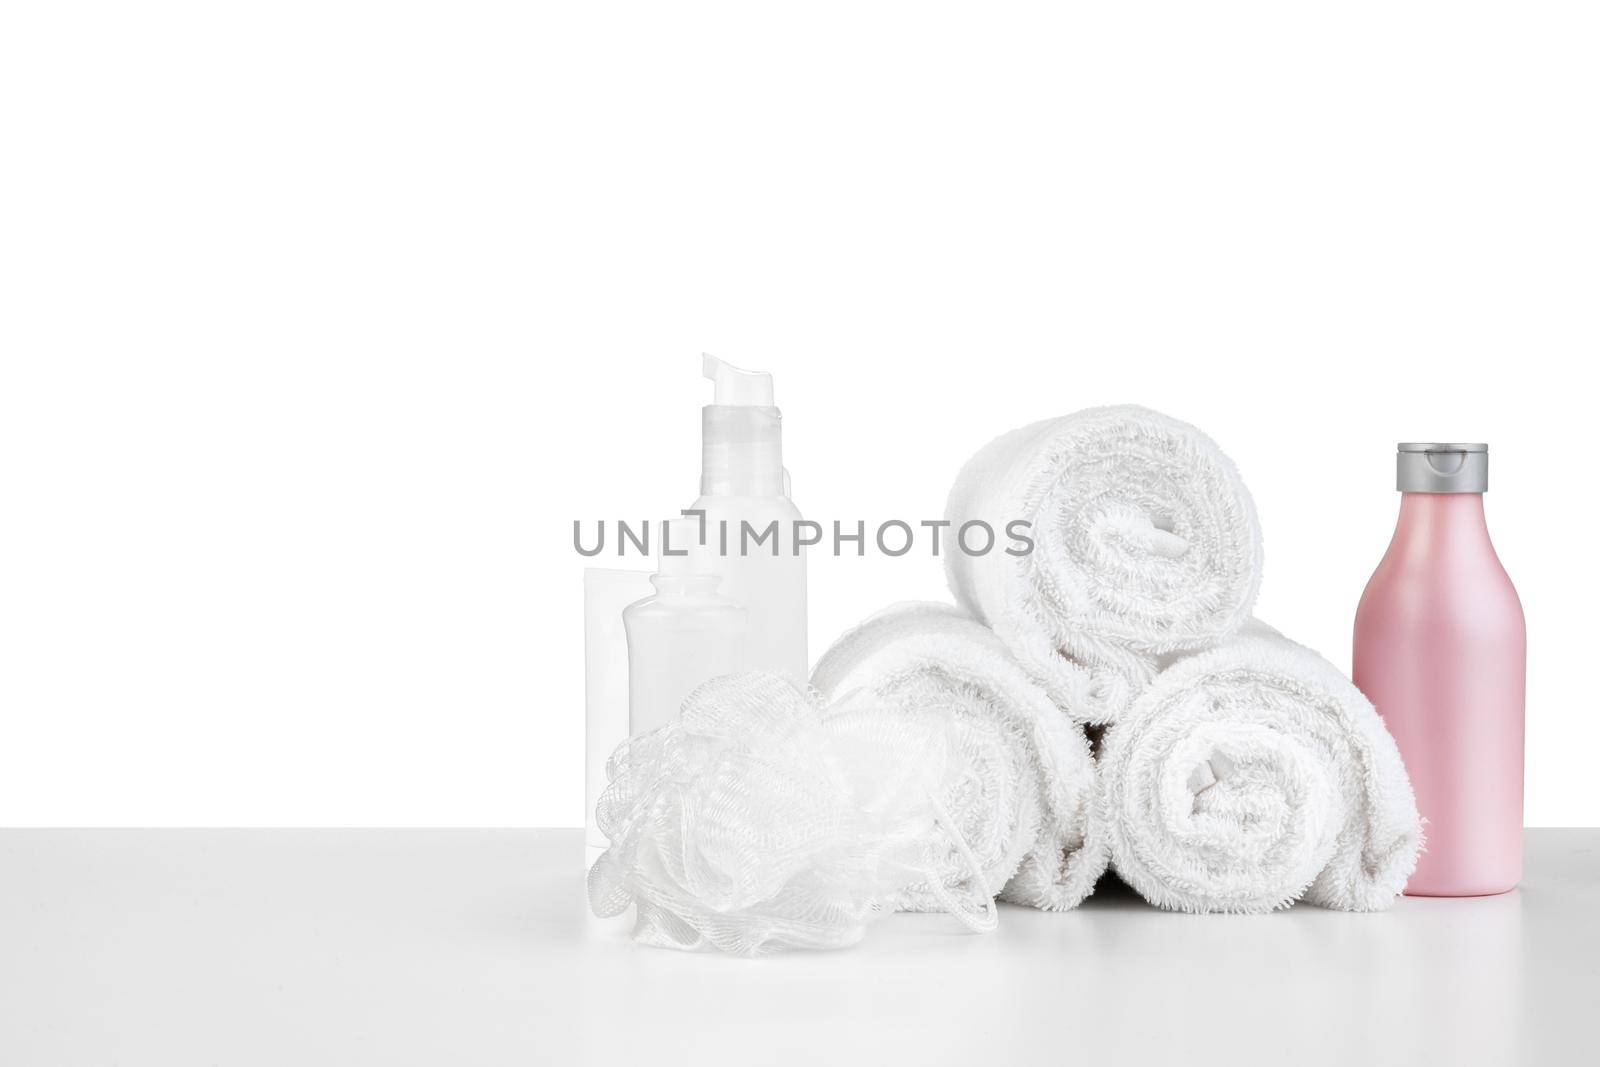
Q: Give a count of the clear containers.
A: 3